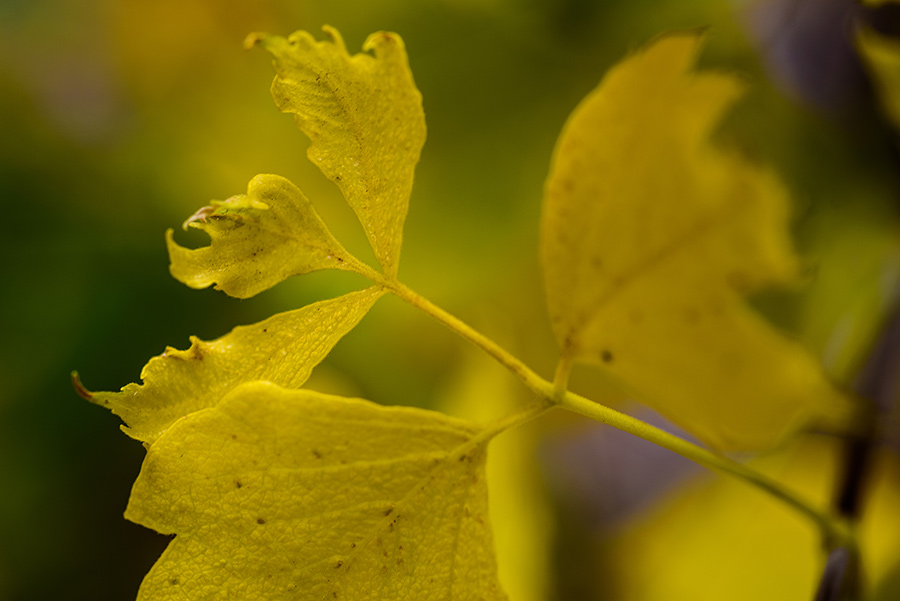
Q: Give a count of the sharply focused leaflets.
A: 4